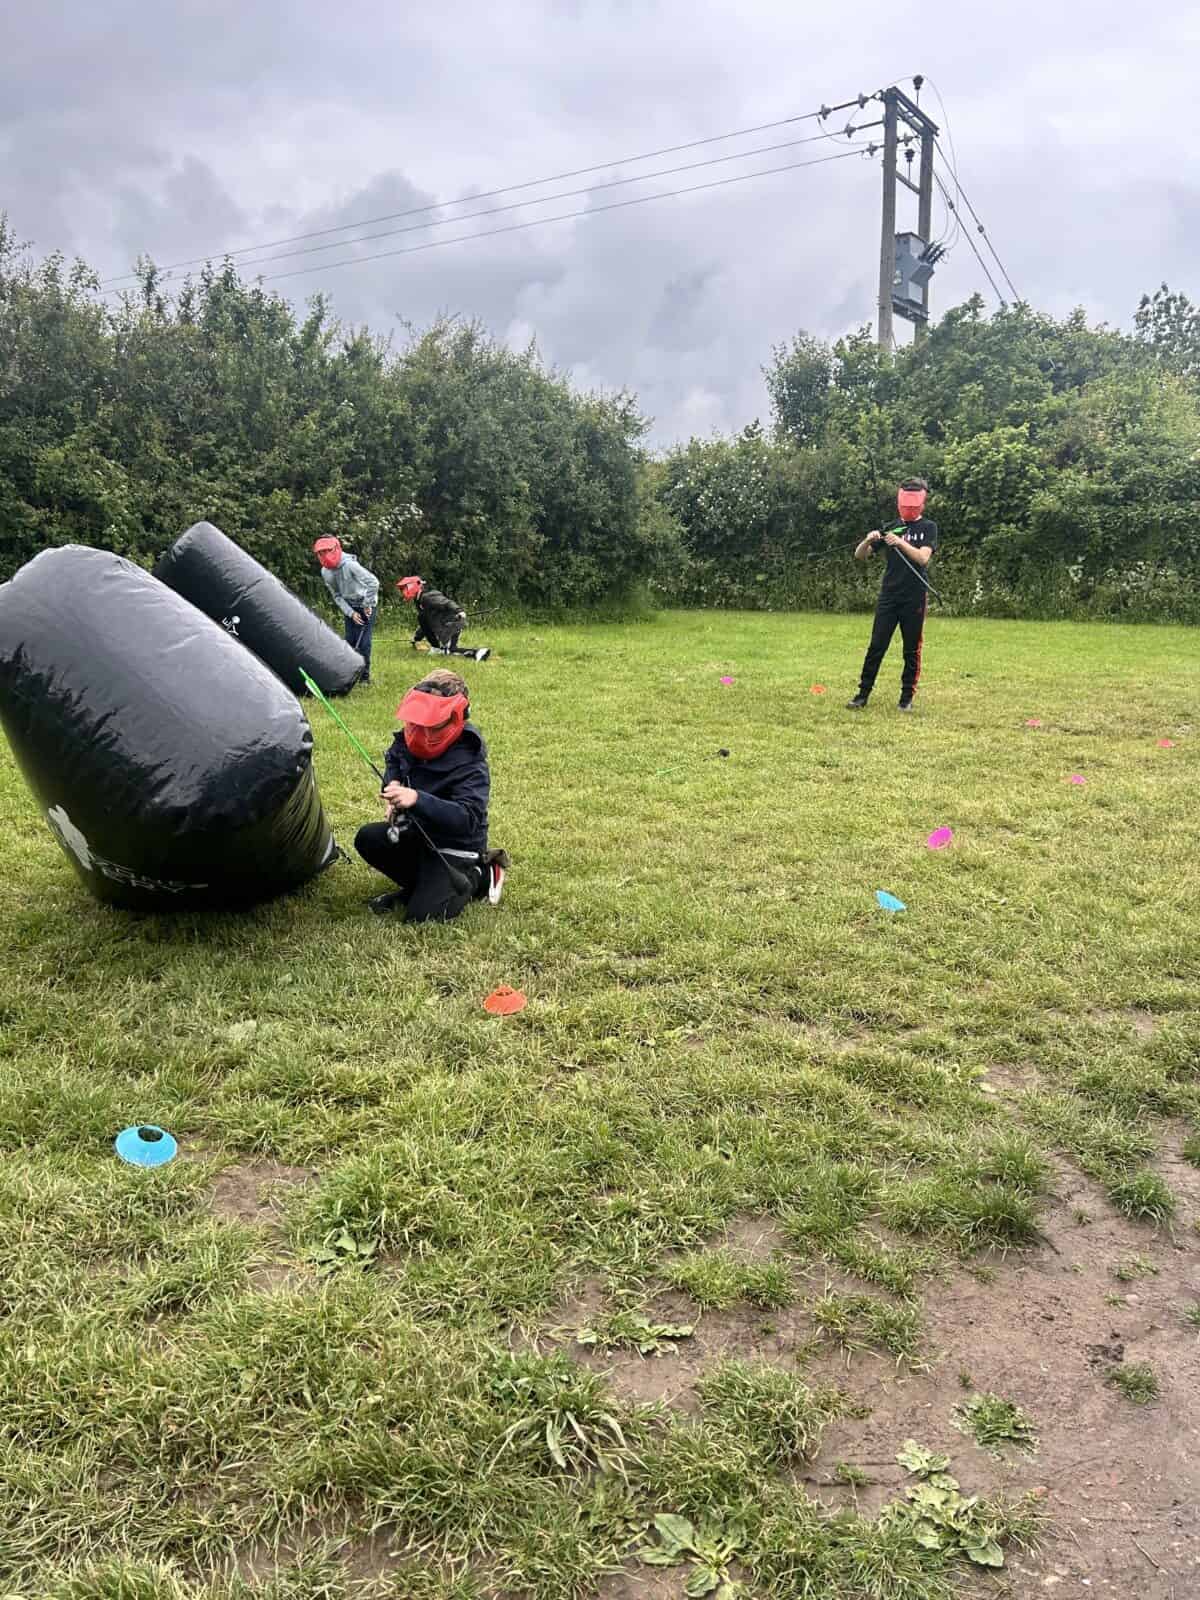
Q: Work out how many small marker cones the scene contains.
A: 9